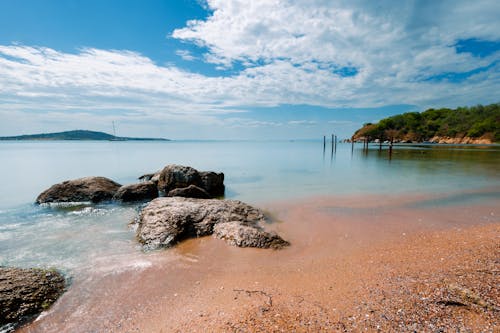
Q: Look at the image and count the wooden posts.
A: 8